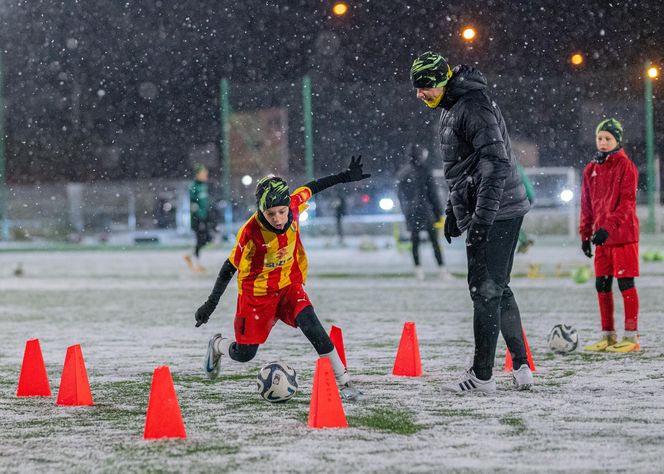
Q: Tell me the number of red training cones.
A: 7